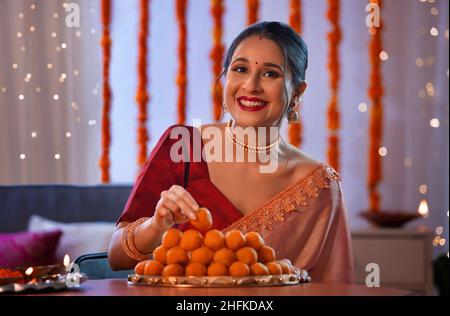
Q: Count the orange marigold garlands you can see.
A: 8